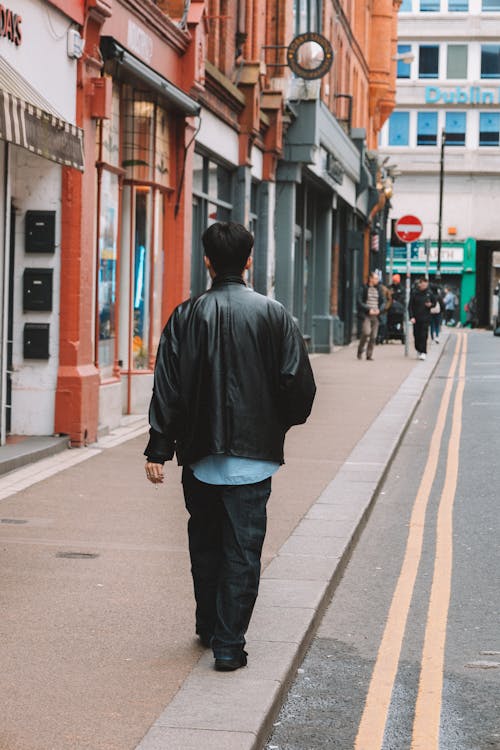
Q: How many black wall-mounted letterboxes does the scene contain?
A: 3